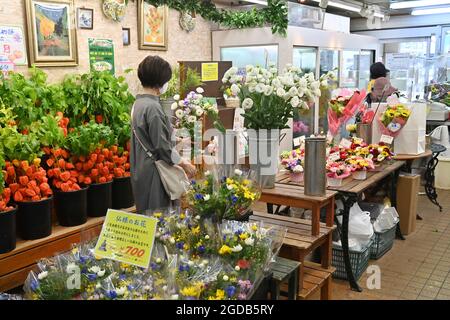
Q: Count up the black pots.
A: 5